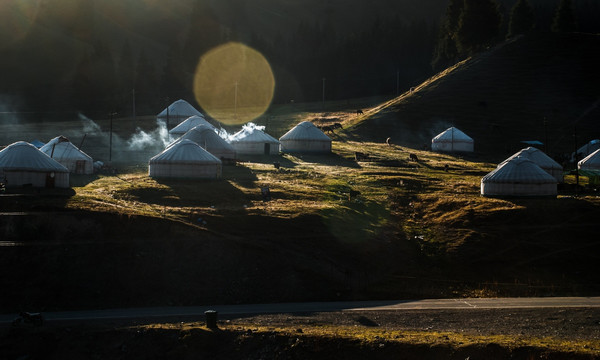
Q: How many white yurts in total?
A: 13